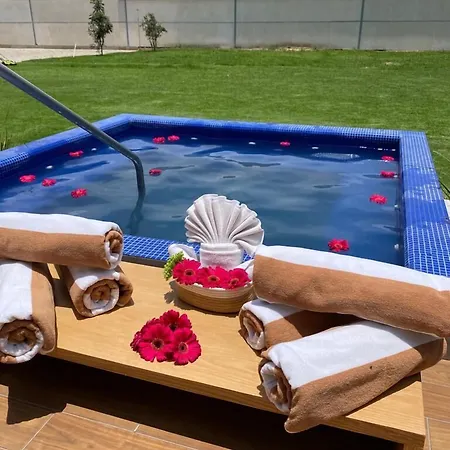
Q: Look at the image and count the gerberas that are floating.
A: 12